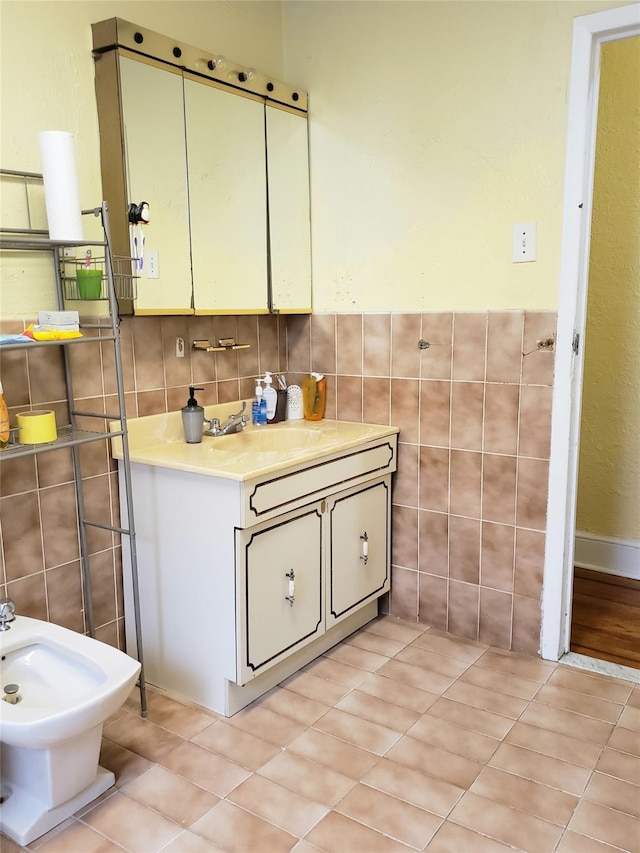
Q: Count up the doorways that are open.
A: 1